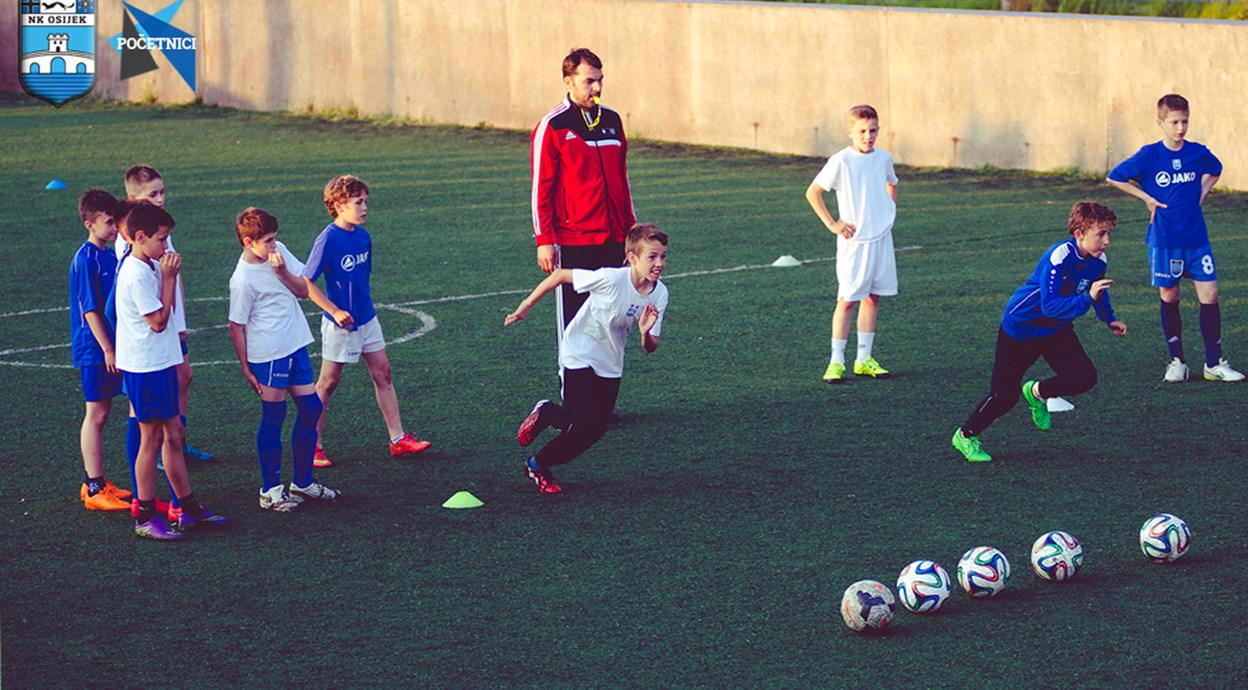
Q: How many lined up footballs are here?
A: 5